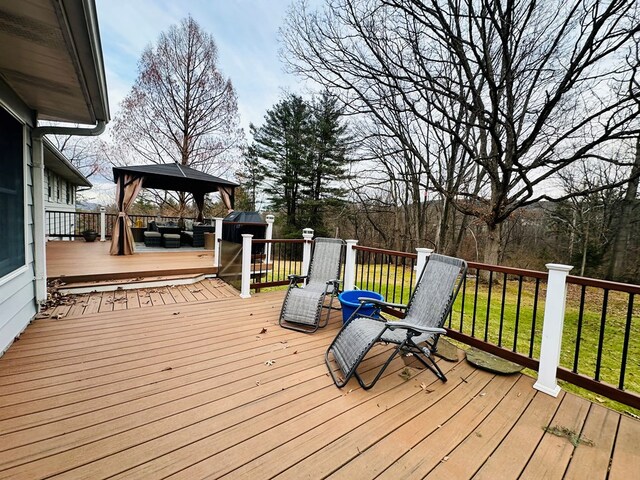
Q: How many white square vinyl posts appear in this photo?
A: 8